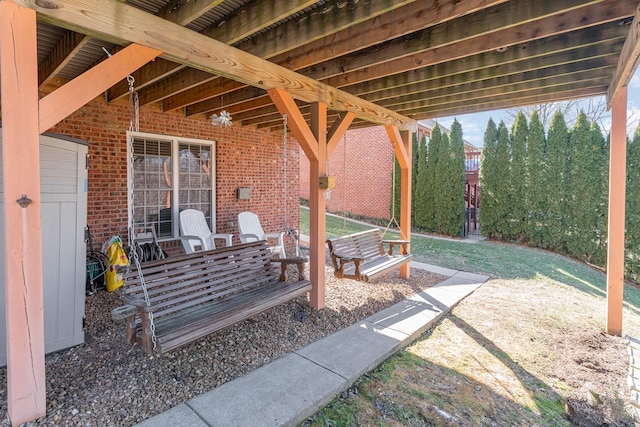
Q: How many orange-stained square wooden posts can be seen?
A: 4